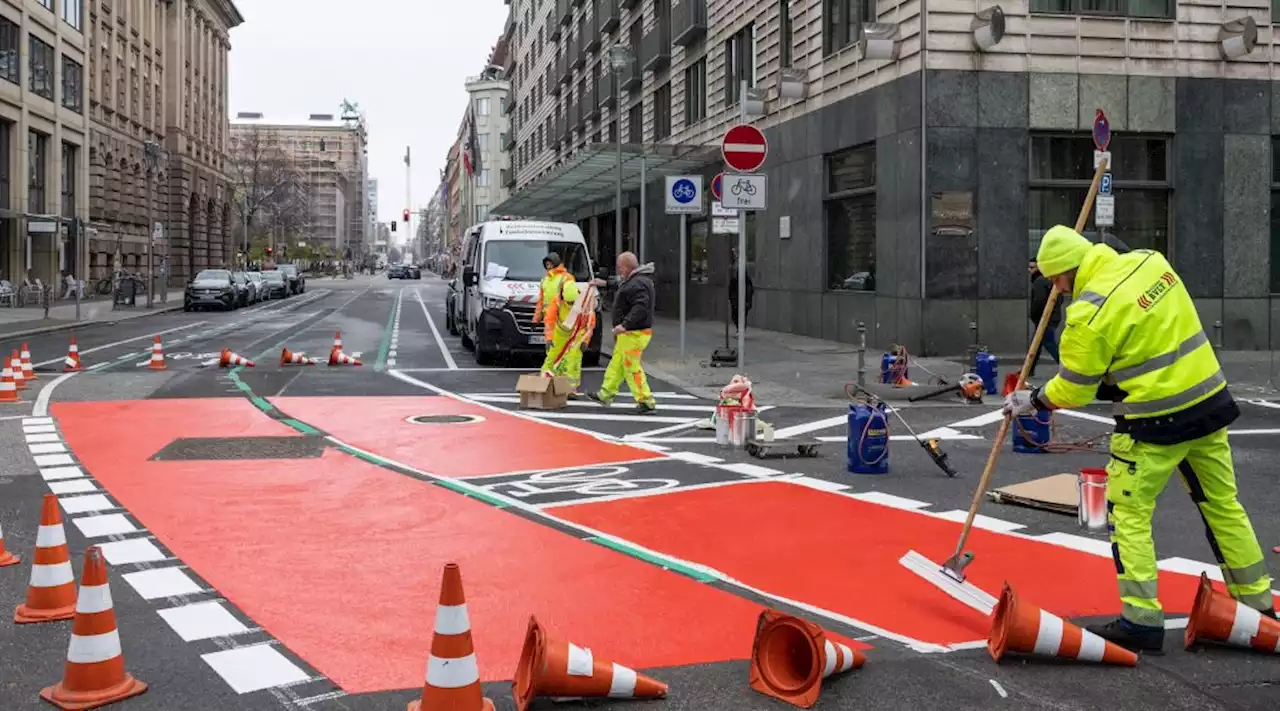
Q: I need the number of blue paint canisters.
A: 4